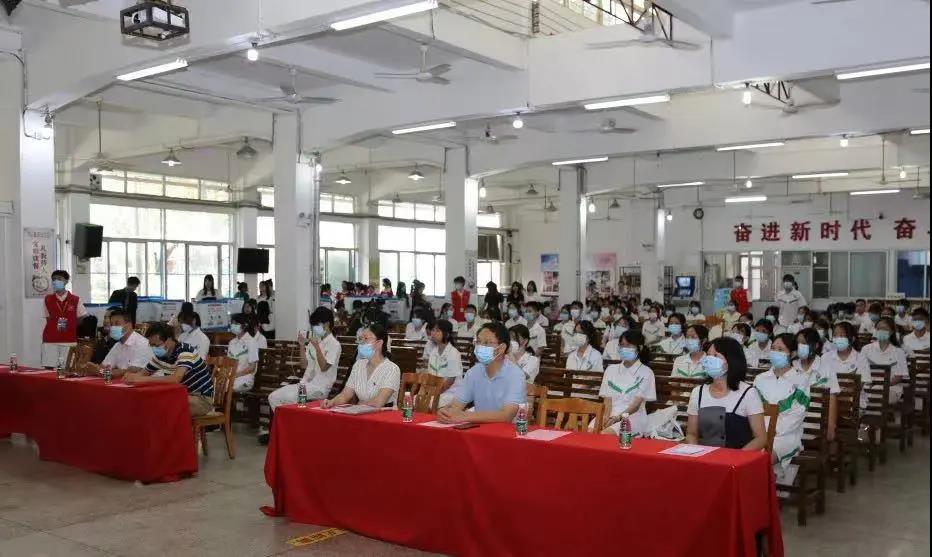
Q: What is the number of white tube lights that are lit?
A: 12